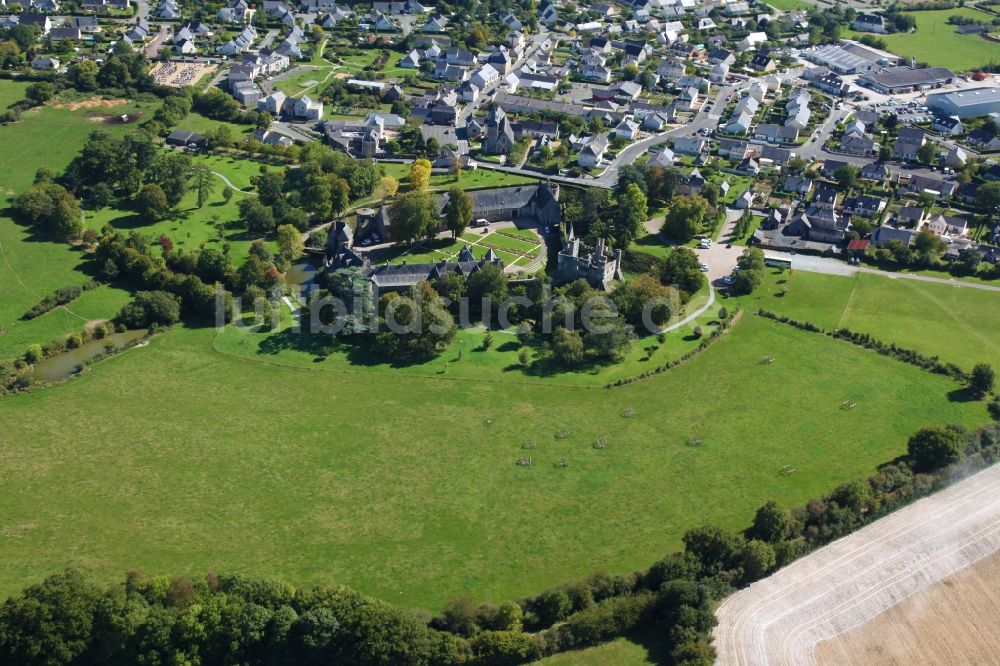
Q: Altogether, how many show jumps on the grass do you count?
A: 10